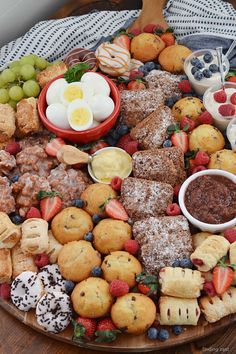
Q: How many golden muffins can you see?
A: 12